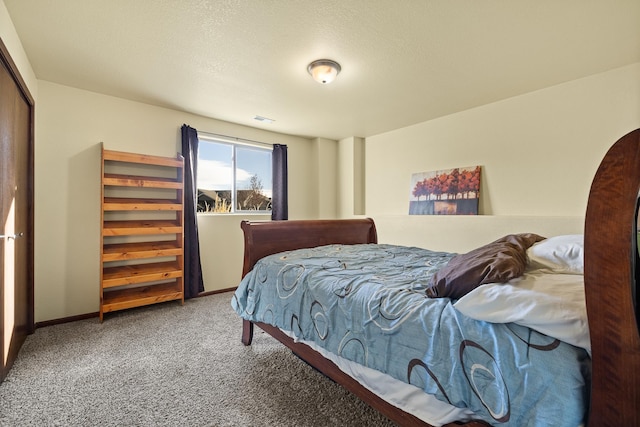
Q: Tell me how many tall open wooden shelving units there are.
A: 1